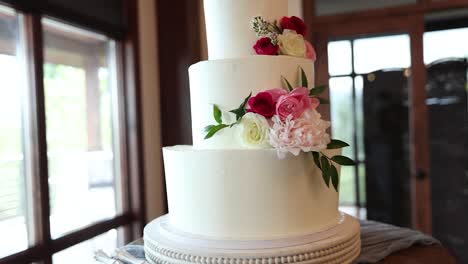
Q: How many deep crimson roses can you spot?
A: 3